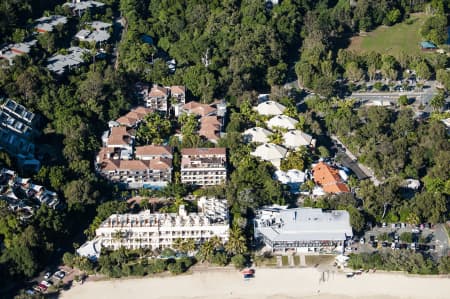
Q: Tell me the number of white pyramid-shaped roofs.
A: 5